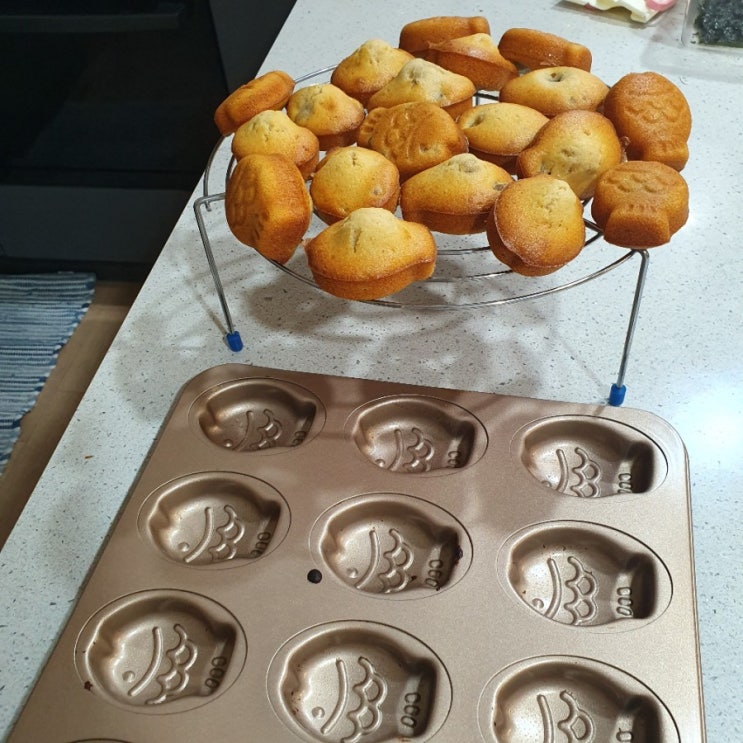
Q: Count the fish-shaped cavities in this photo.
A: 9